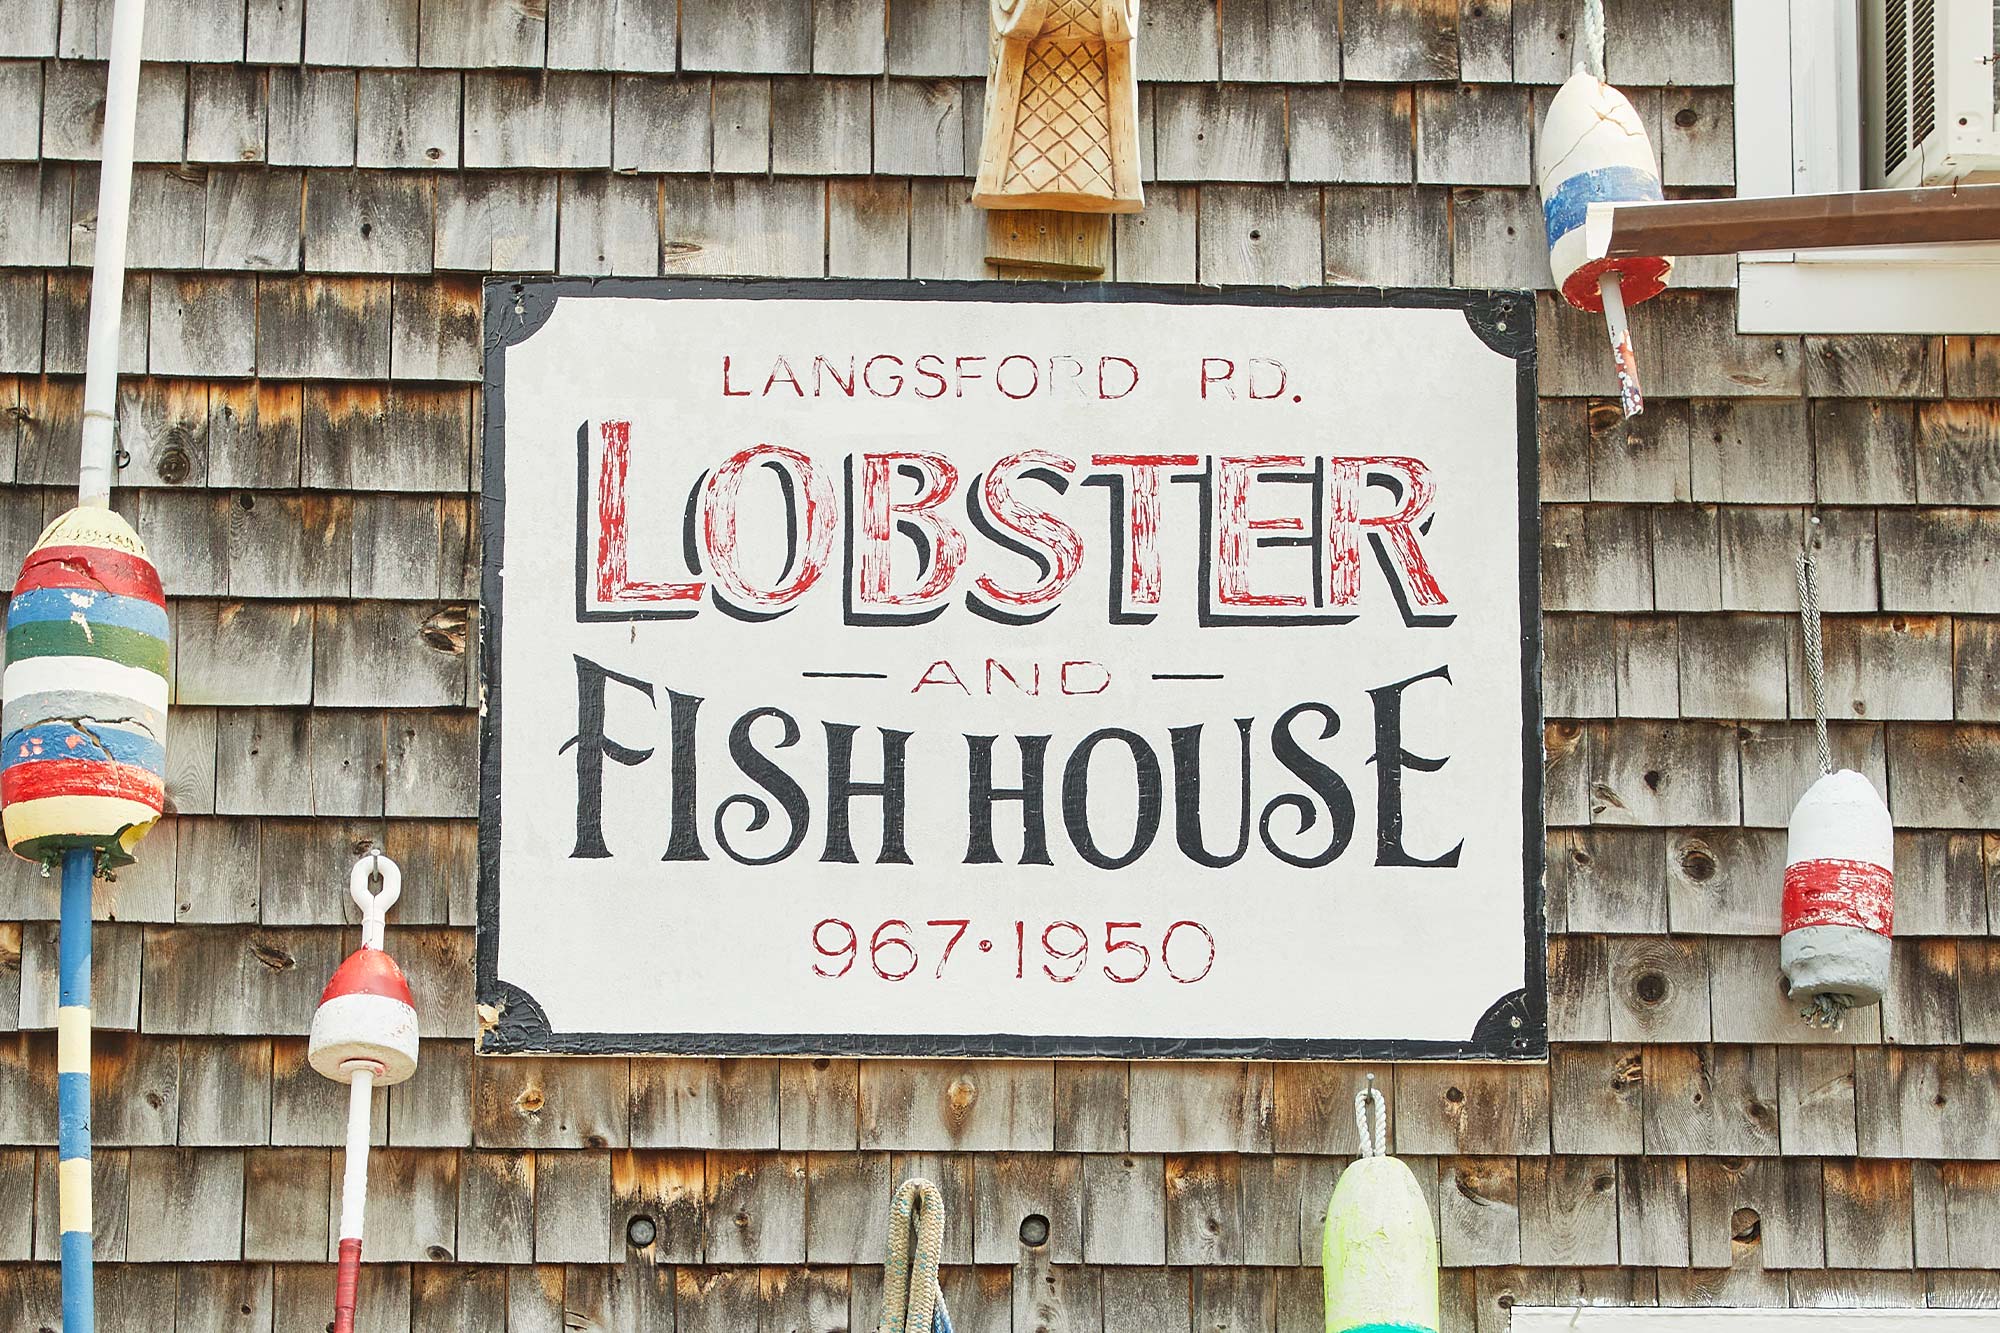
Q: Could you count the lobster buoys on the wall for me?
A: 5